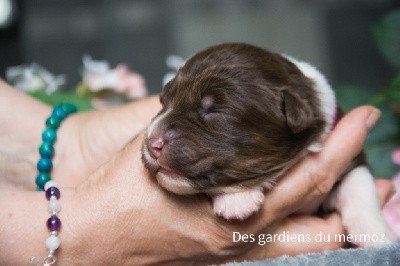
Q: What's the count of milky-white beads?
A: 3